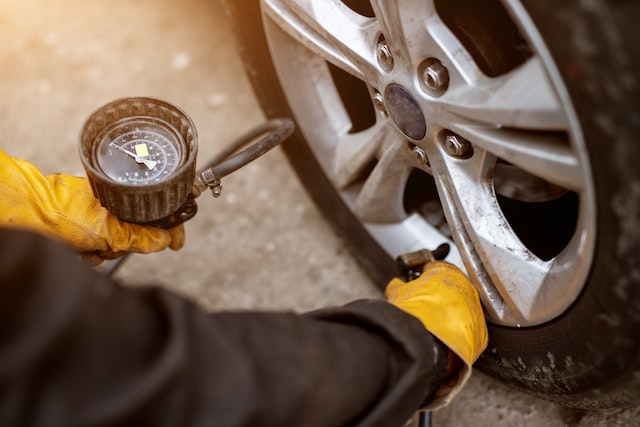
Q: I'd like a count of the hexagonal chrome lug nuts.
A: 5